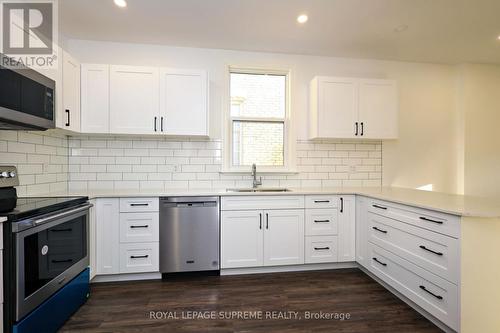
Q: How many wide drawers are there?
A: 3